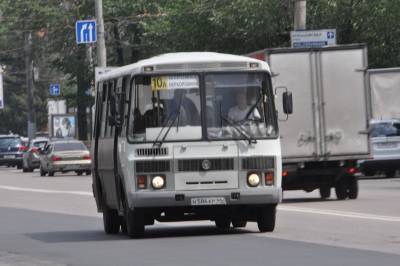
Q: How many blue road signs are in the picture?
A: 2